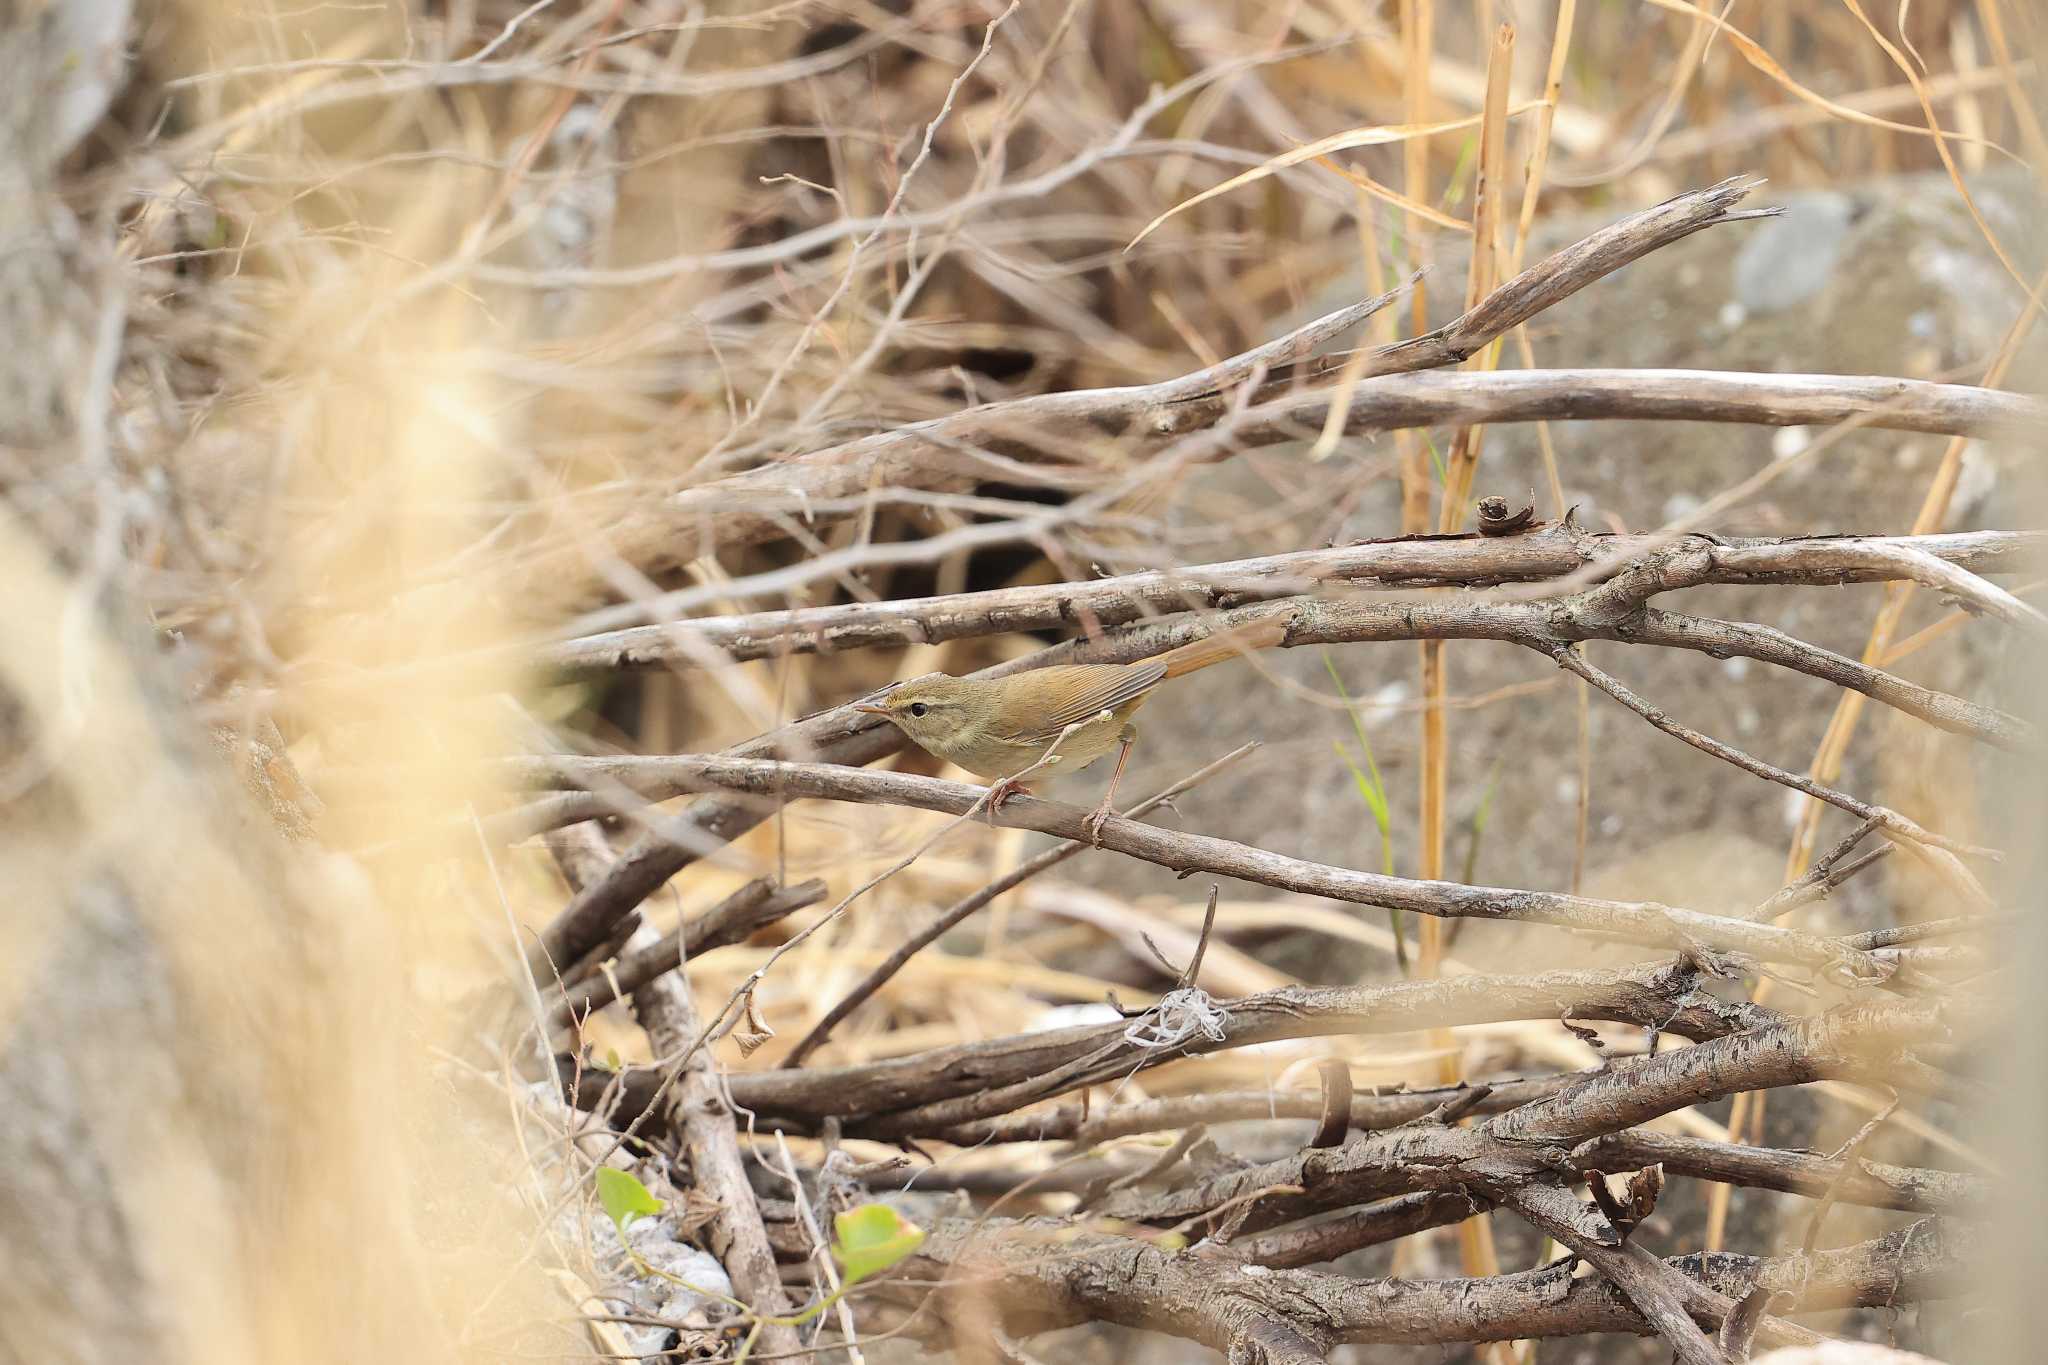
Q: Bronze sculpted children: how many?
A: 0